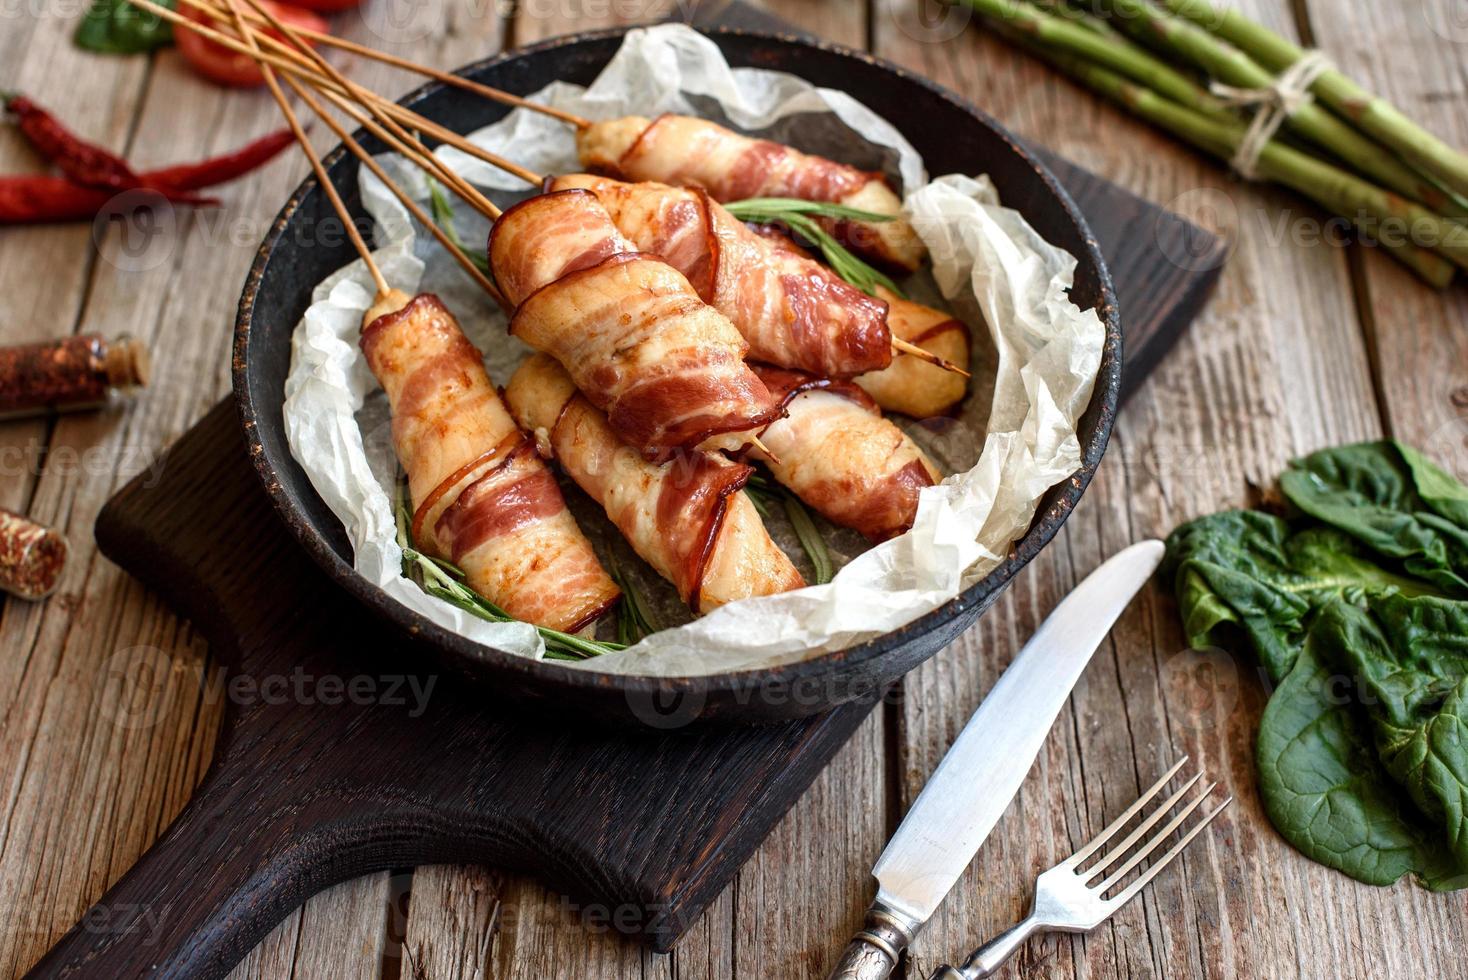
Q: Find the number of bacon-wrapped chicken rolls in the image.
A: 7